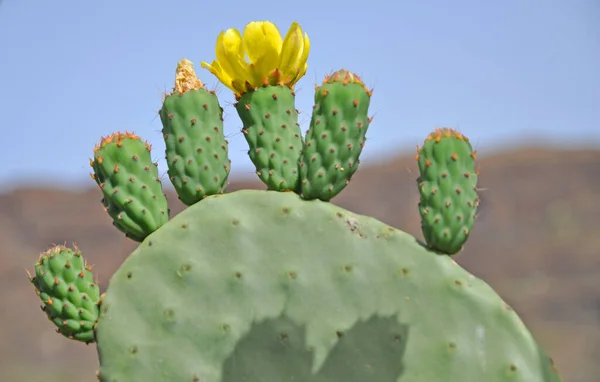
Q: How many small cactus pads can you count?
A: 6